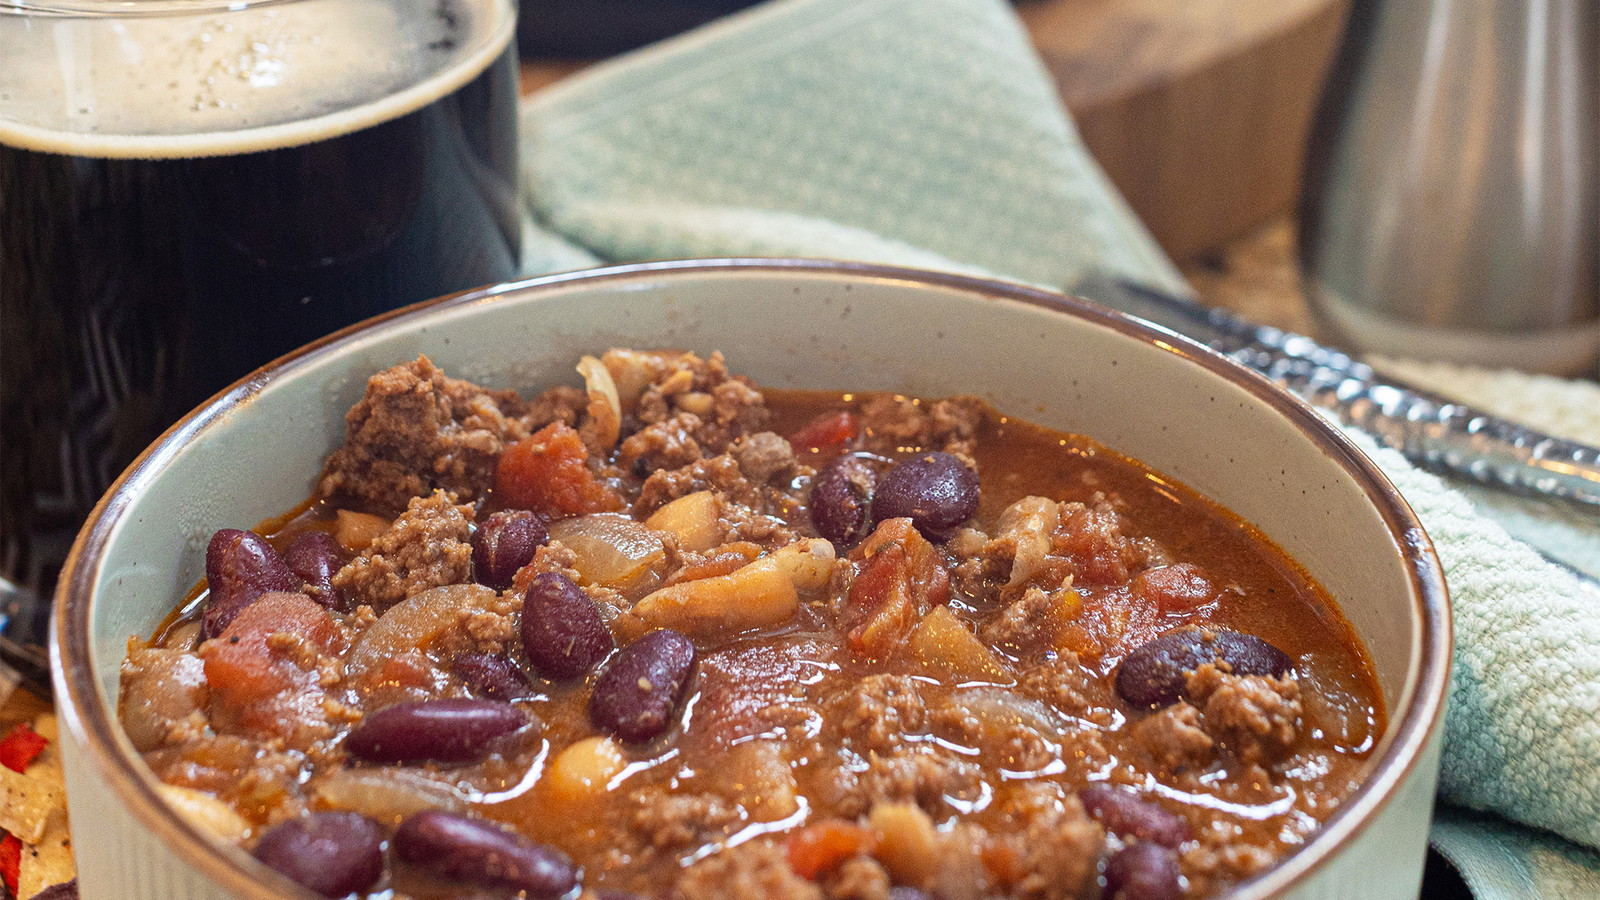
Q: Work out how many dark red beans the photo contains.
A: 14